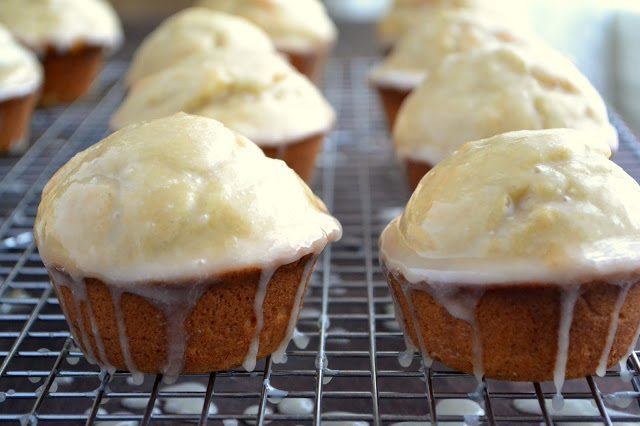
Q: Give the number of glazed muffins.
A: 10